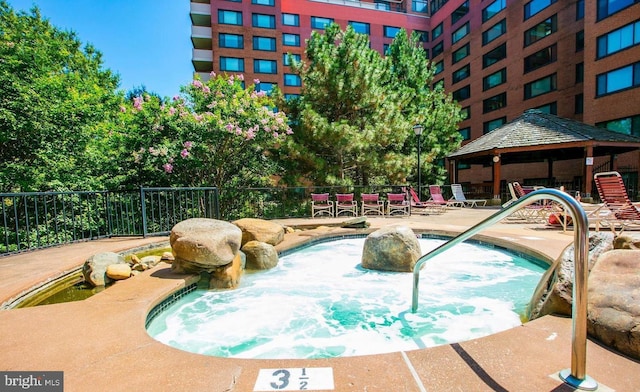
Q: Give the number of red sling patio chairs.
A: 4